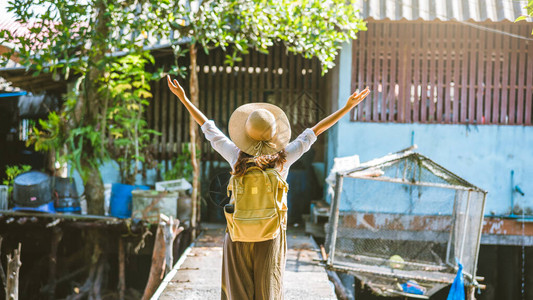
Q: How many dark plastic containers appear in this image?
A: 2